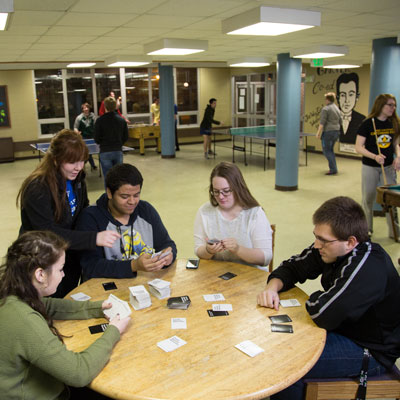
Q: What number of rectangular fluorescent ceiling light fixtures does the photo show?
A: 8